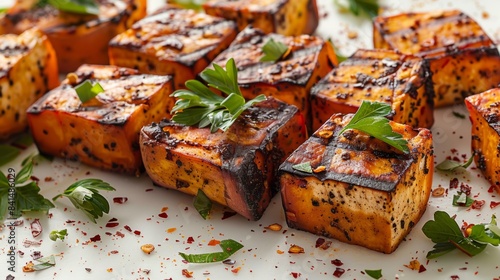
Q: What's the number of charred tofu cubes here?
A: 11